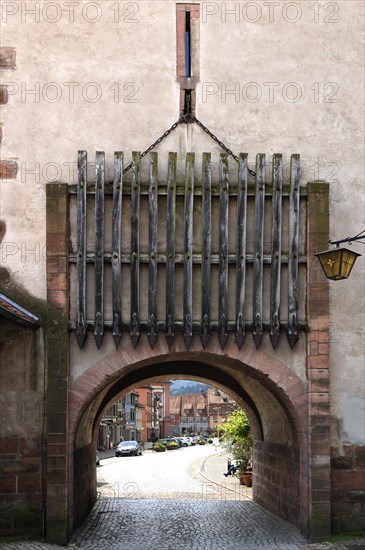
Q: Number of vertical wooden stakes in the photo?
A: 13